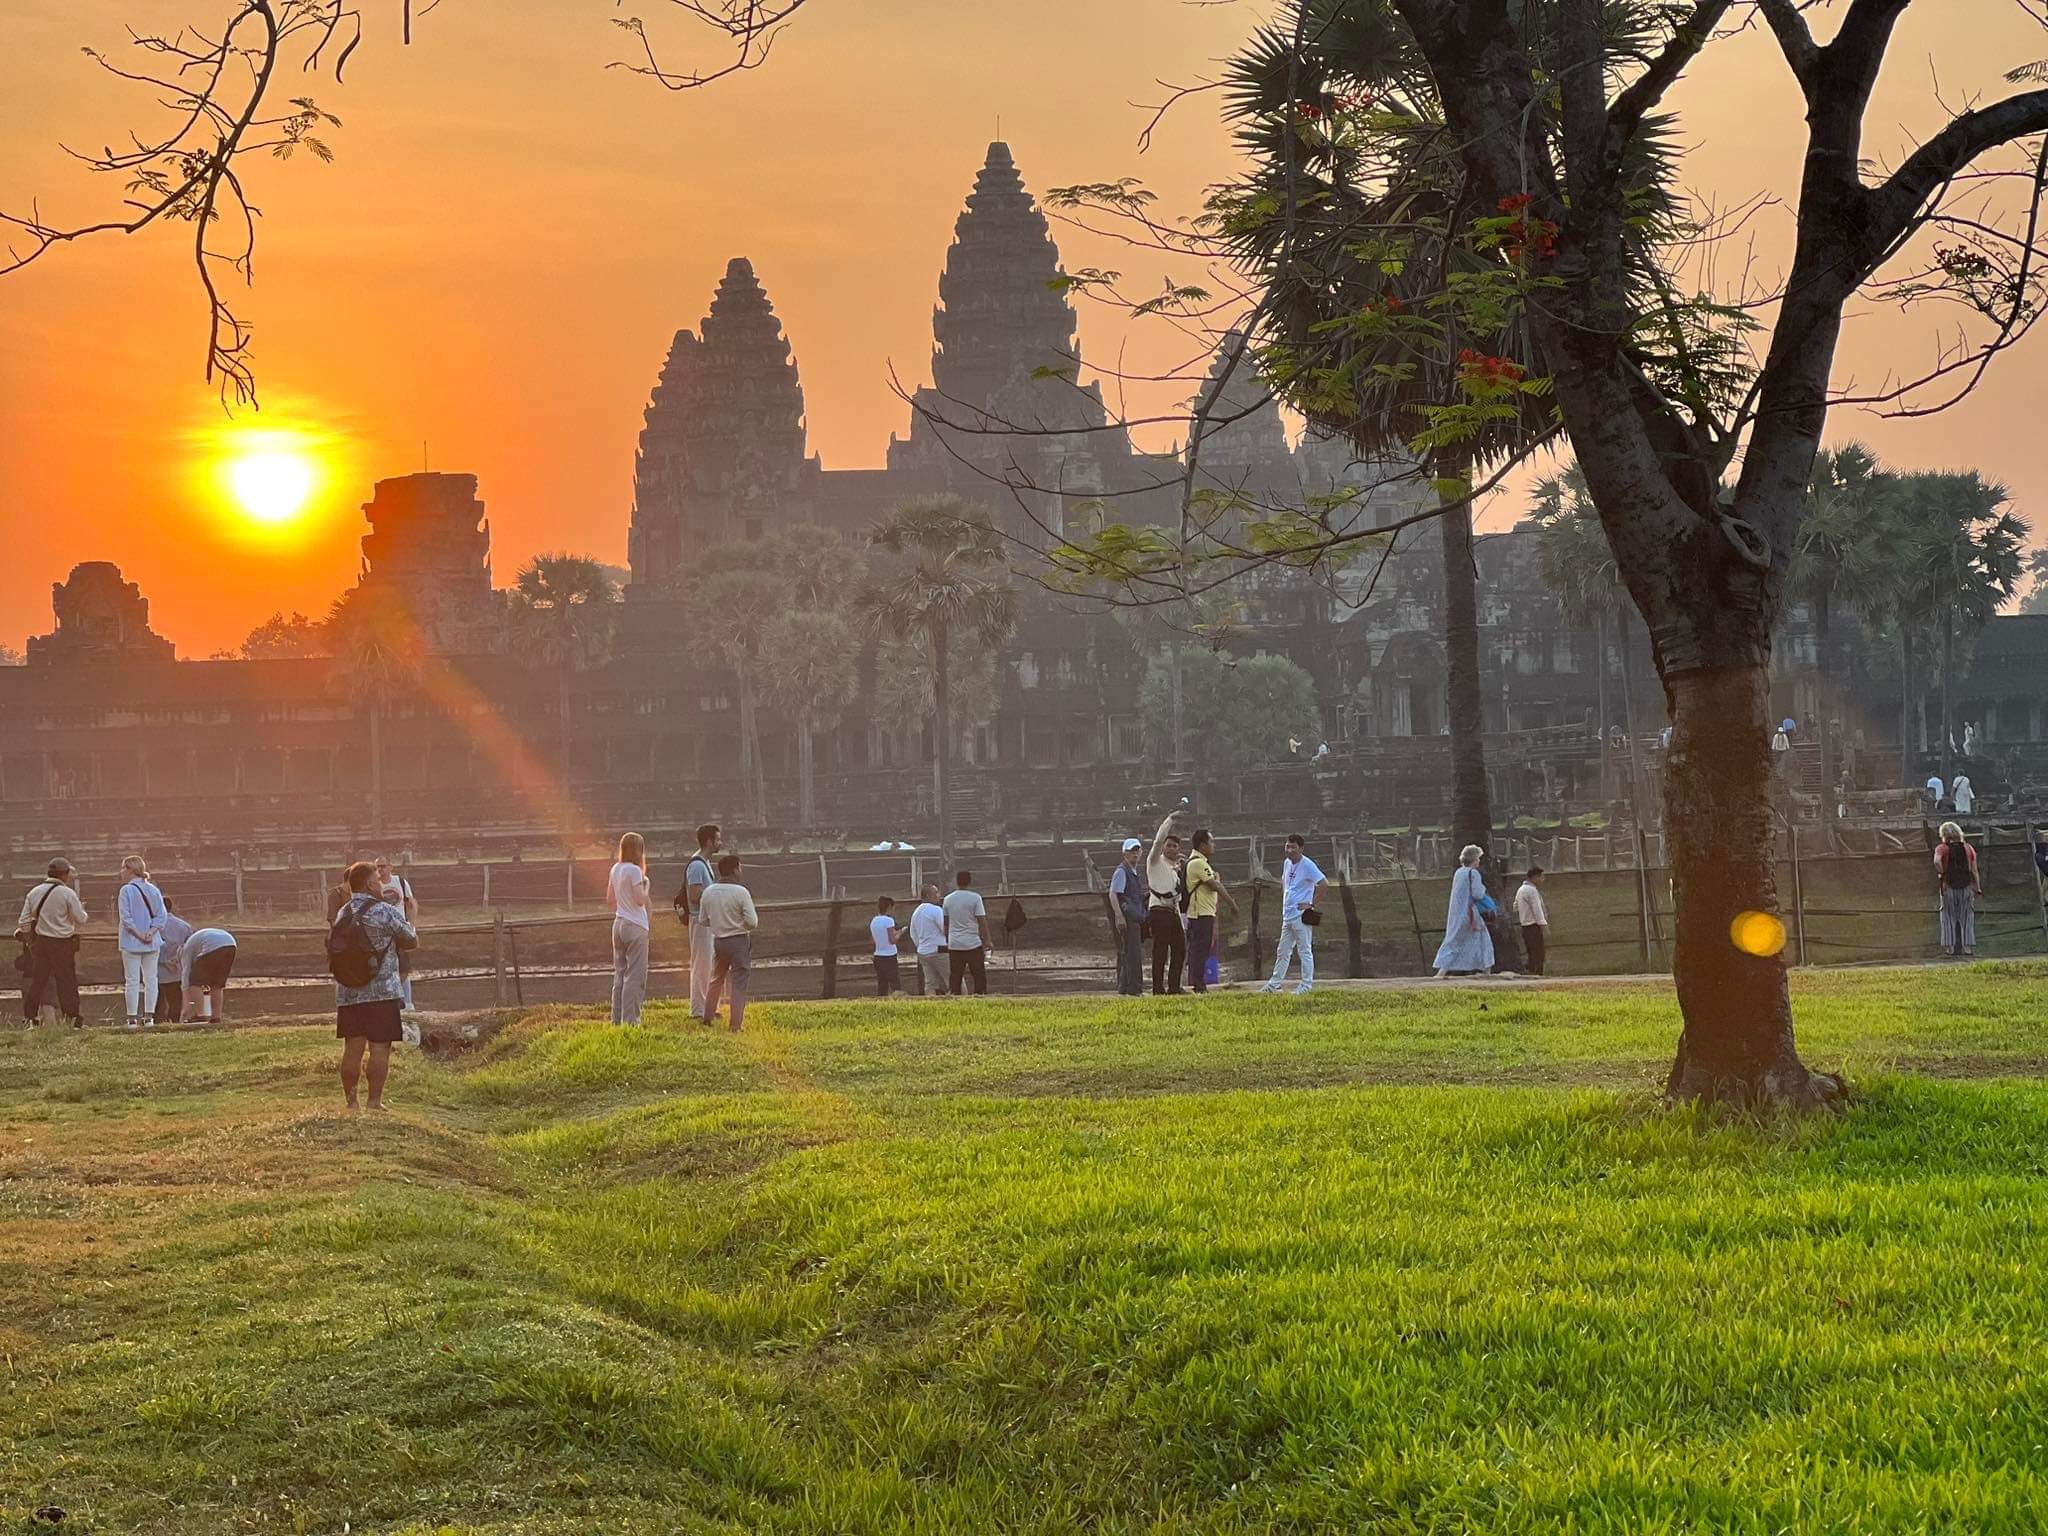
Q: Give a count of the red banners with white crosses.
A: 0